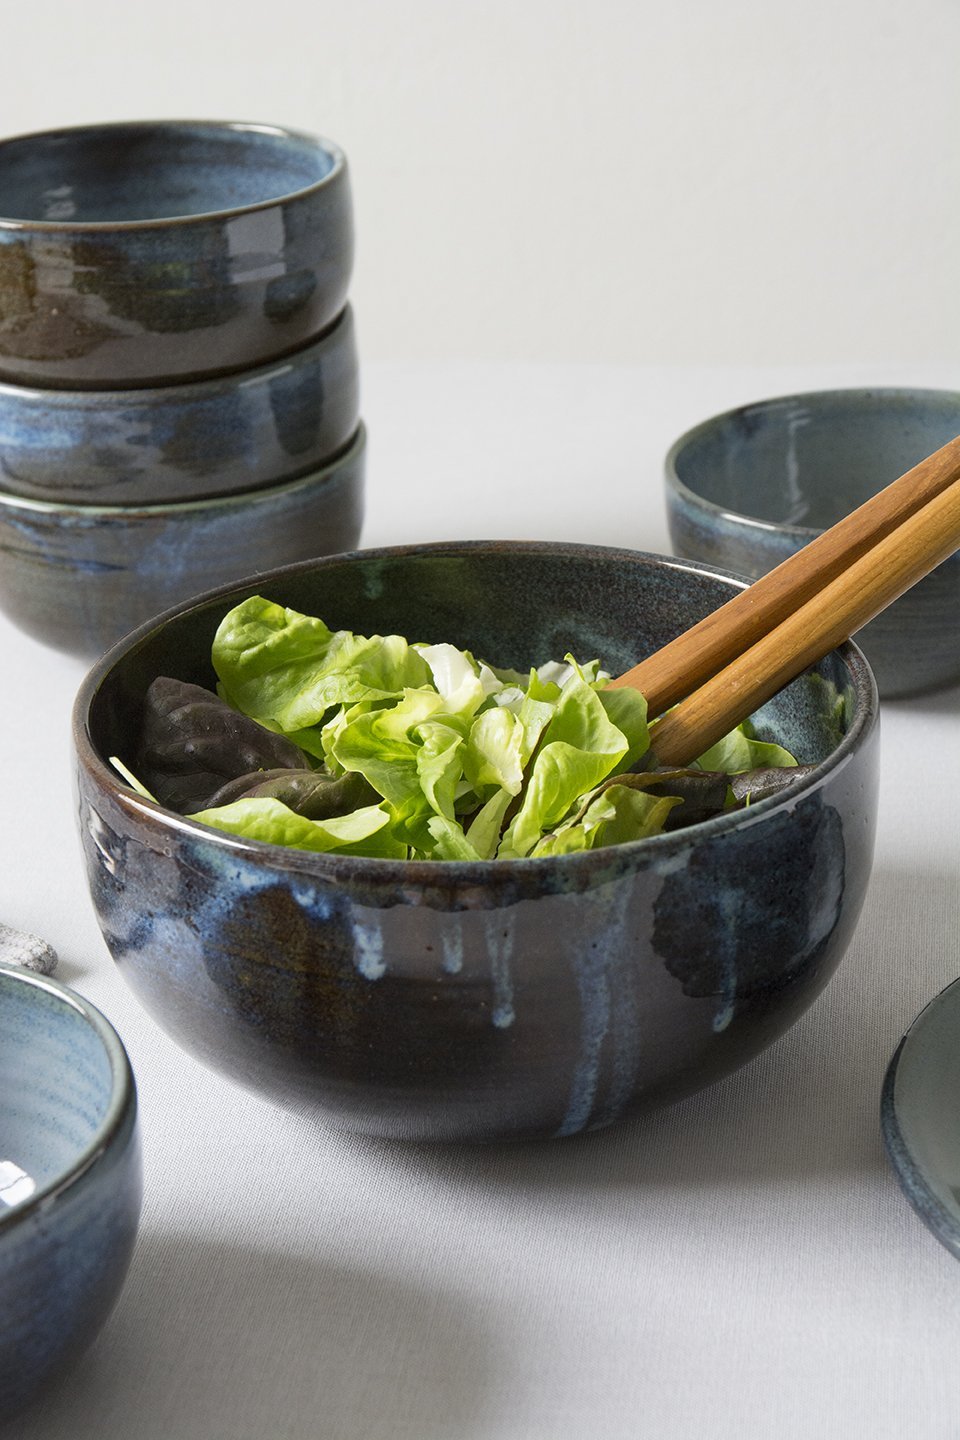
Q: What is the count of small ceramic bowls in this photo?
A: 5